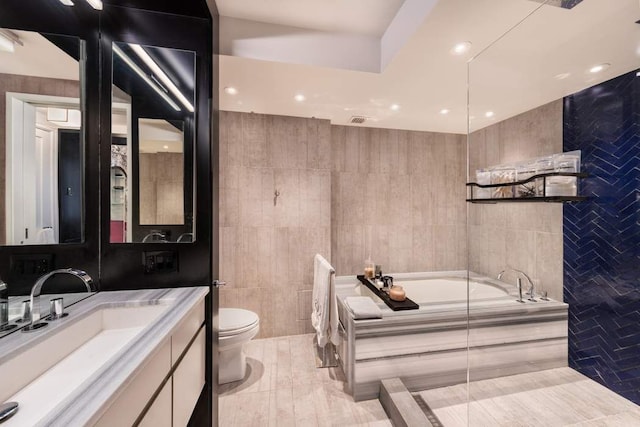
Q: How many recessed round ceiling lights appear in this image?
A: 7